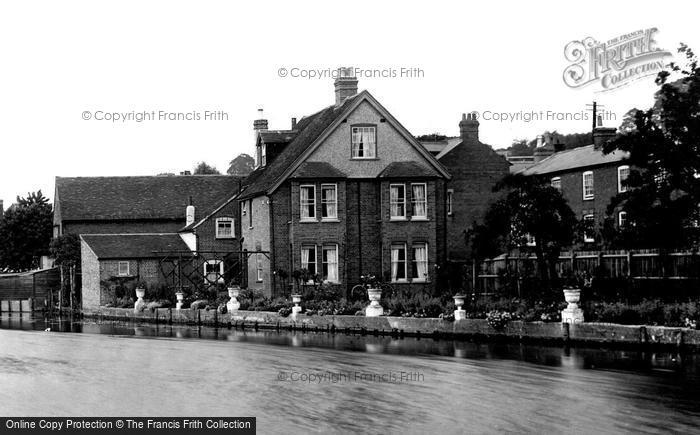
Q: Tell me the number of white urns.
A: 7